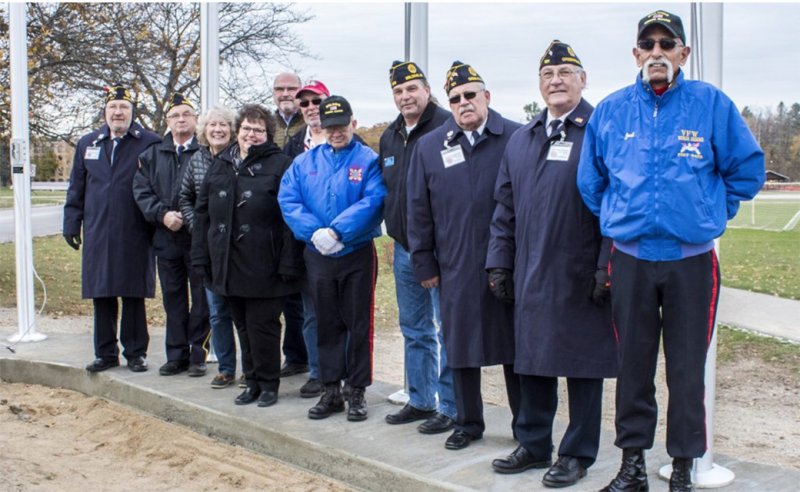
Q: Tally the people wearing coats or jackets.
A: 11